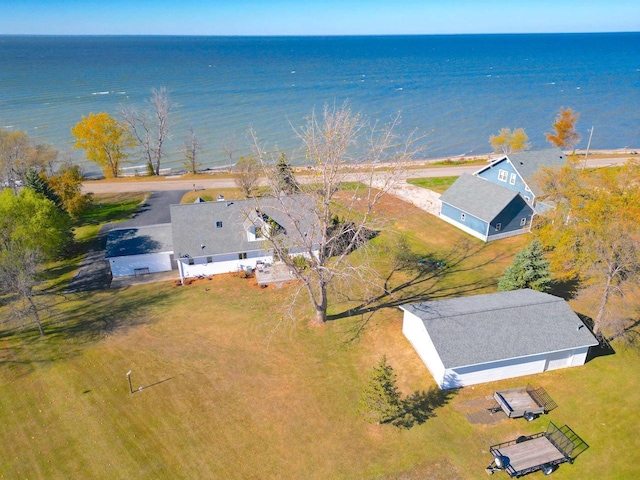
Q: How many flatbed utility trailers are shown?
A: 2